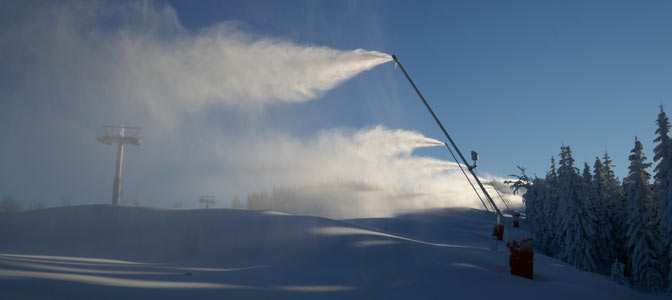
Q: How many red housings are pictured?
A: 3